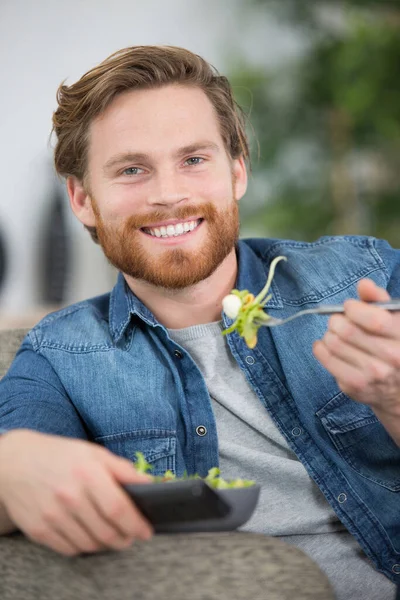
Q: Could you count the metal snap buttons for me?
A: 6